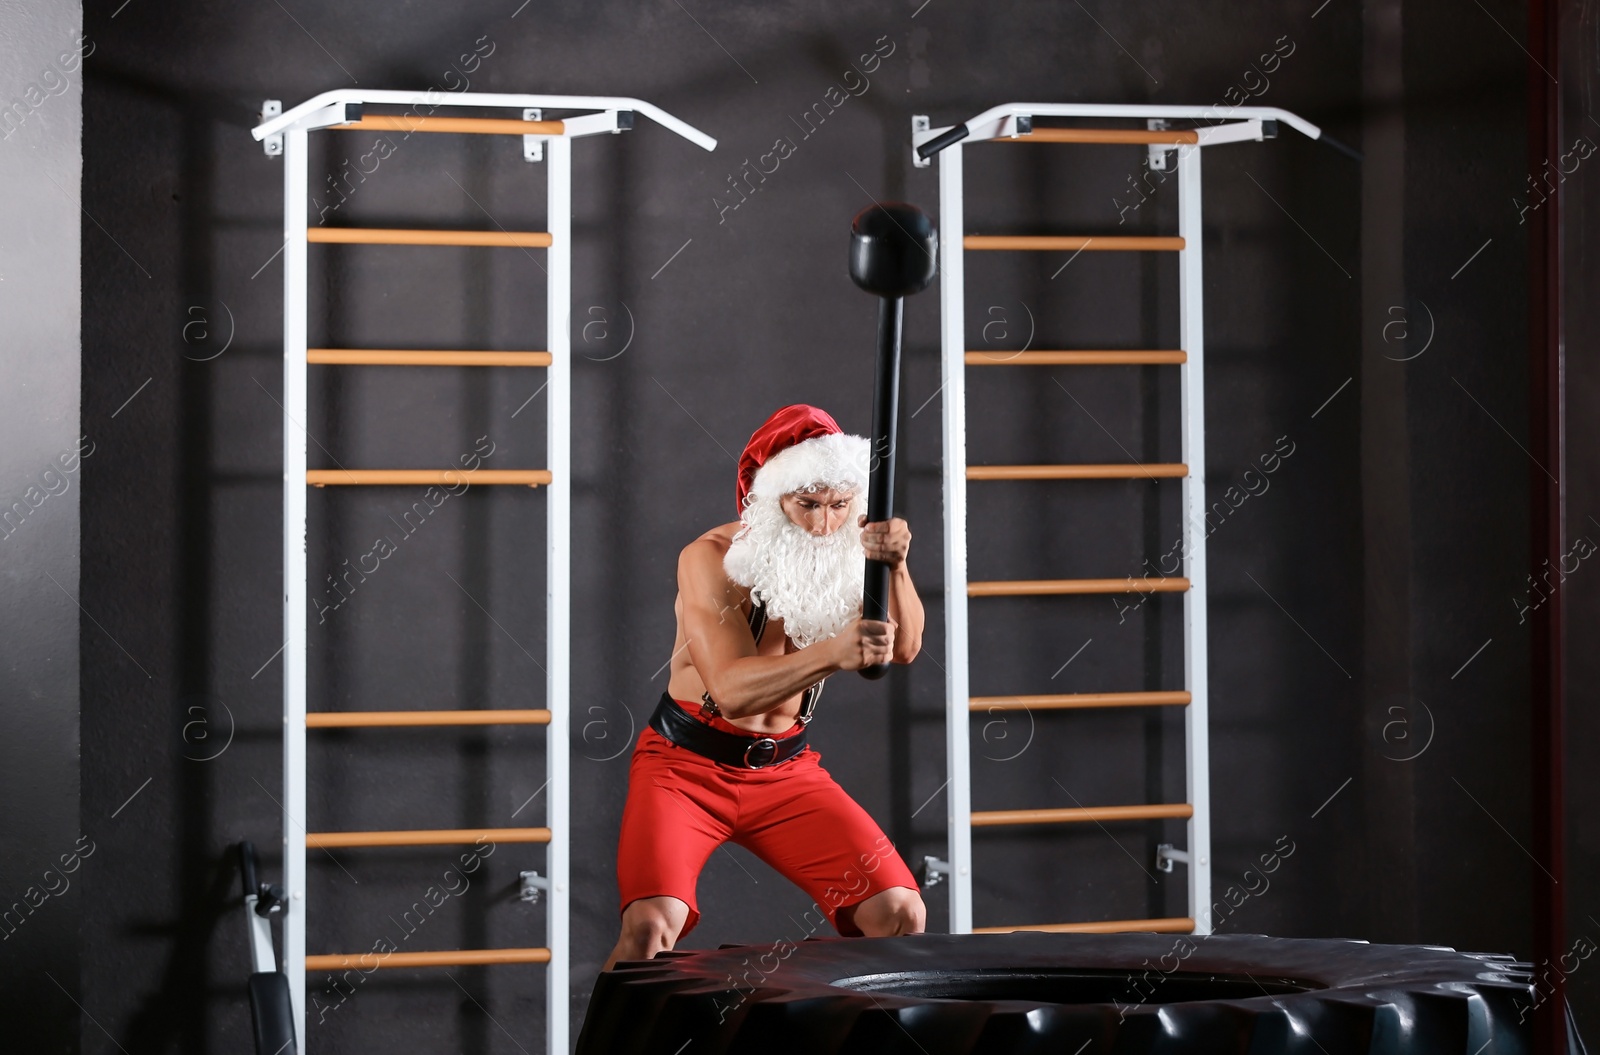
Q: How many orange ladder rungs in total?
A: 15